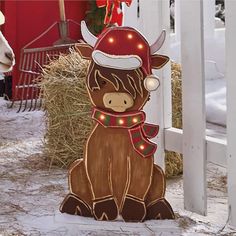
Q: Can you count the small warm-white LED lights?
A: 8